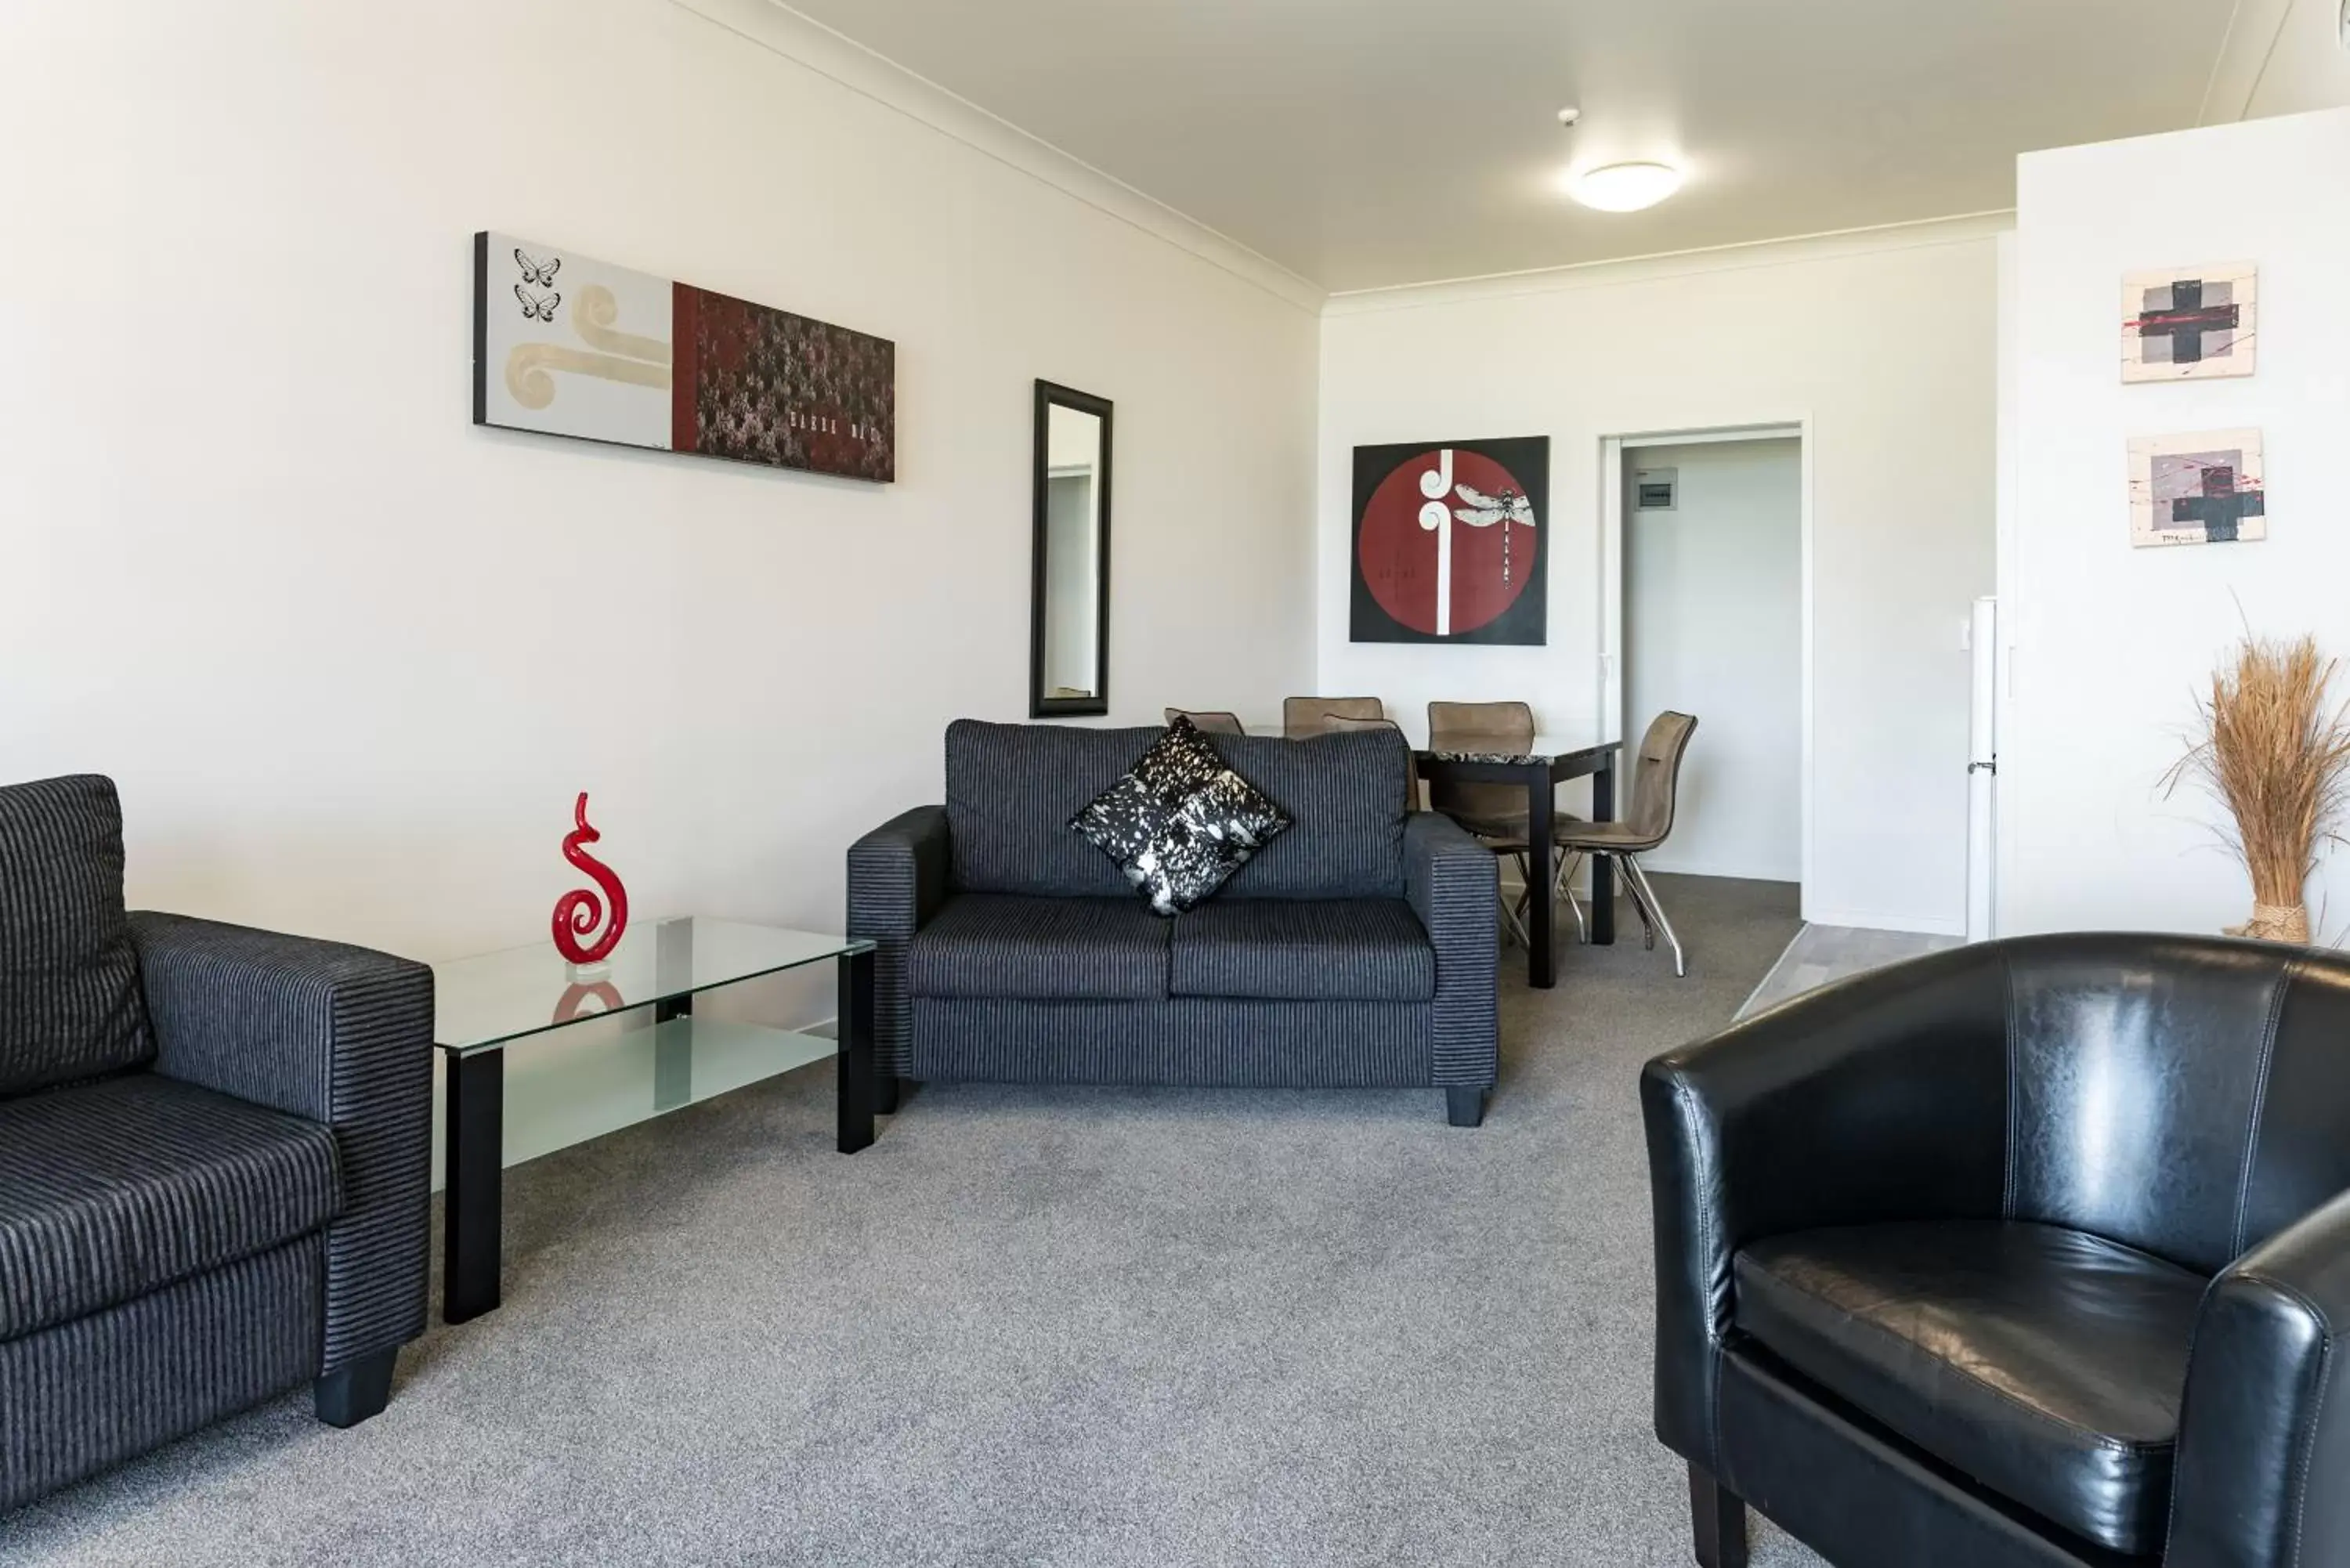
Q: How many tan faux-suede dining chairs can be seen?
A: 5